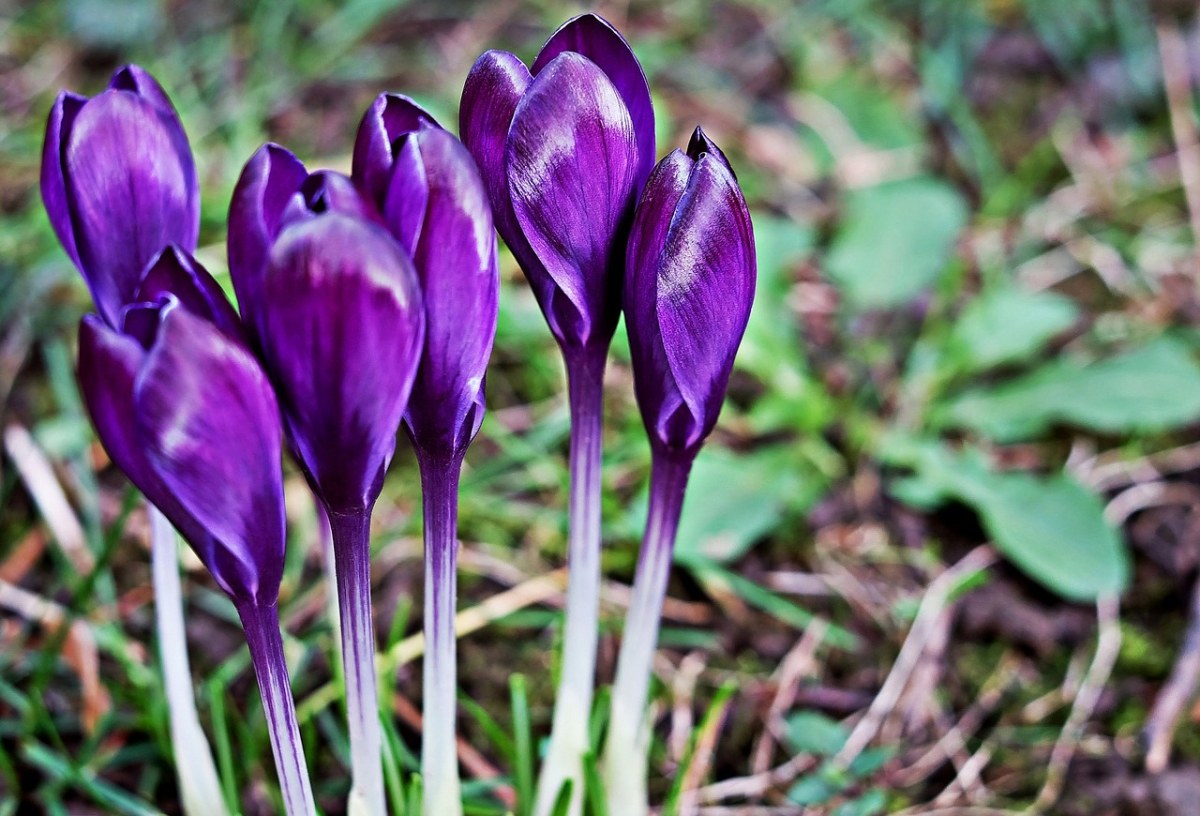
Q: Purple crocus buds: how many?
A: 6